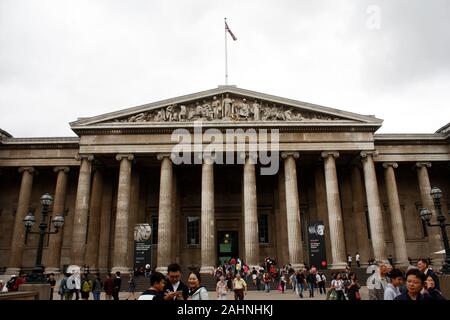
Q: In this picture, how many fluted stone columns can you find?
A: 12